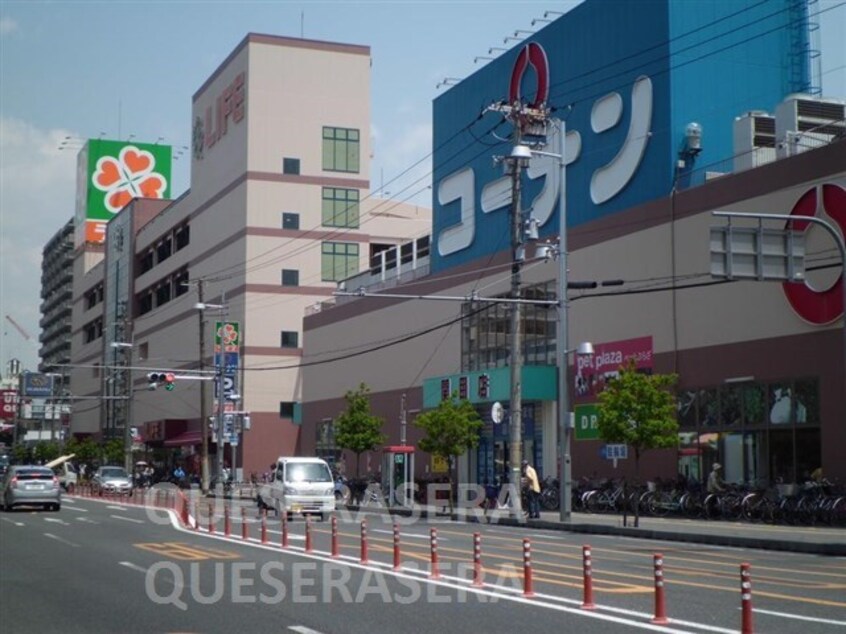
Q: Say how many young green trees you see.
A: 3